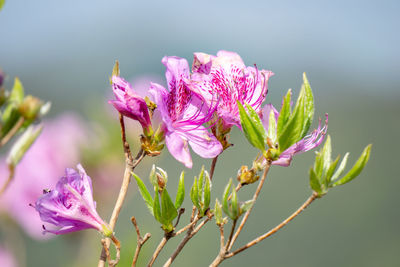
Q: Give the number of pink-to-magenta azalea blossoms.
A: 5